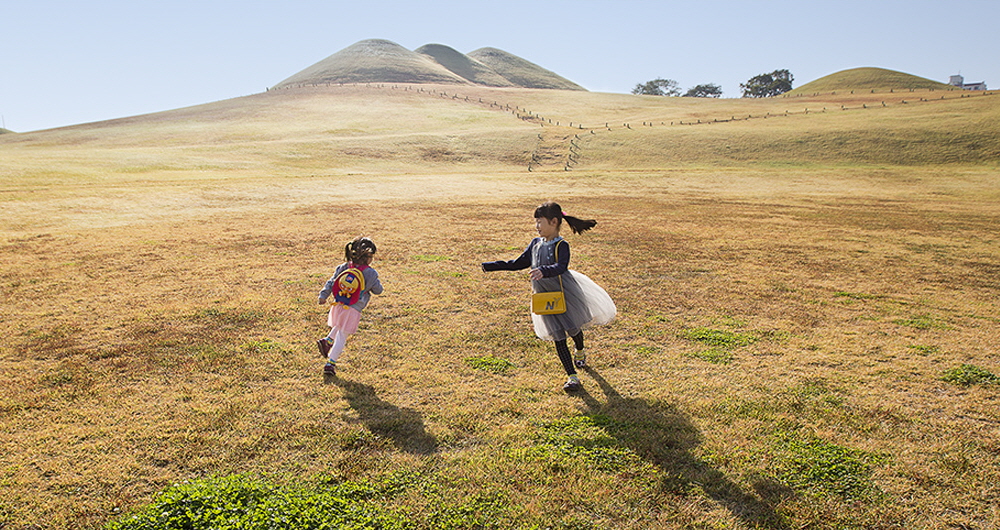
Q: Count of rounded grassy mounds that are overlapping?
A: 3